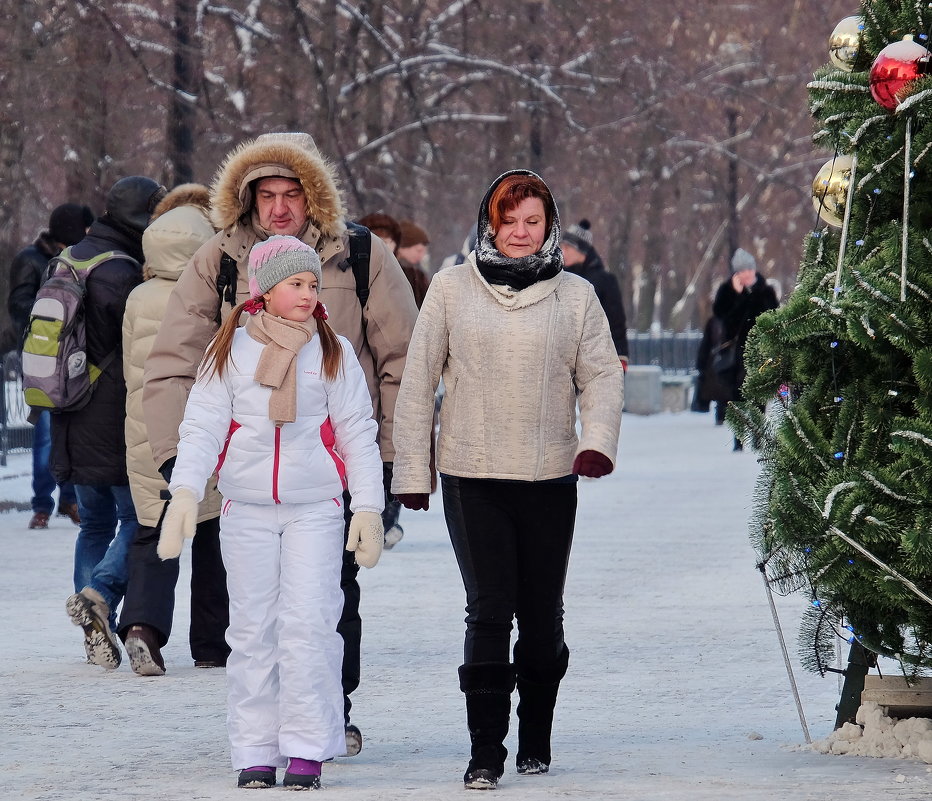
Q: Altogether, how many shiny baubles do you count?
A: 3